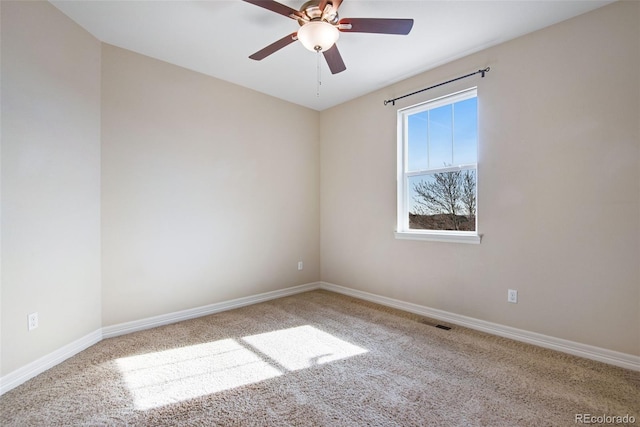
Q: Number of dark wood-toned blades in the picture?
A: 5